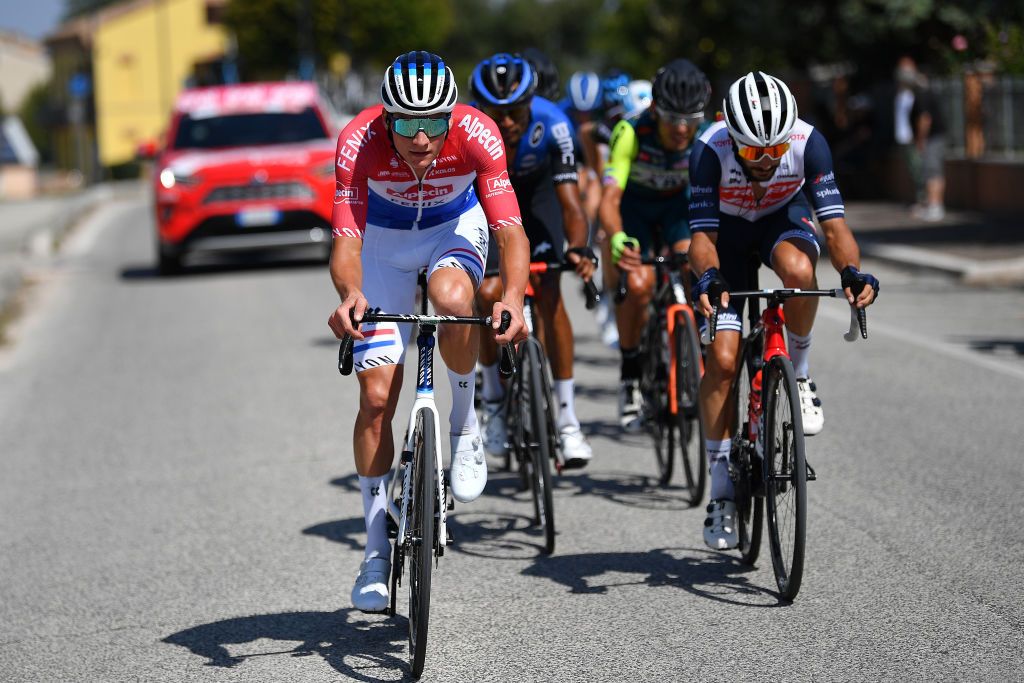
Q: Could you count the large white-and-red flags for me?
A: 0